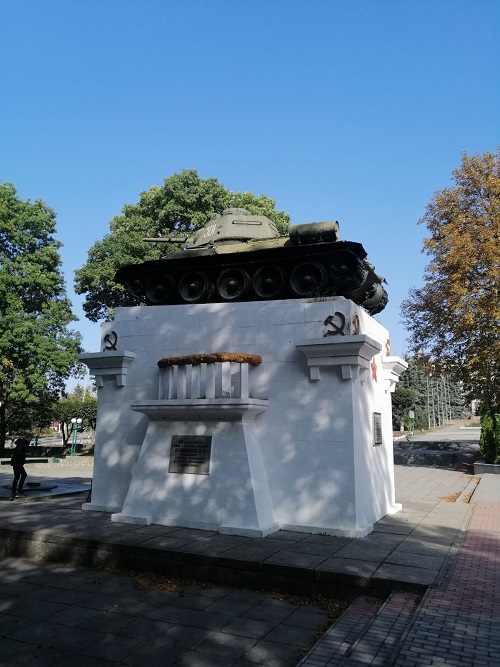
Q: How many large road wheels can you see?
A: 5